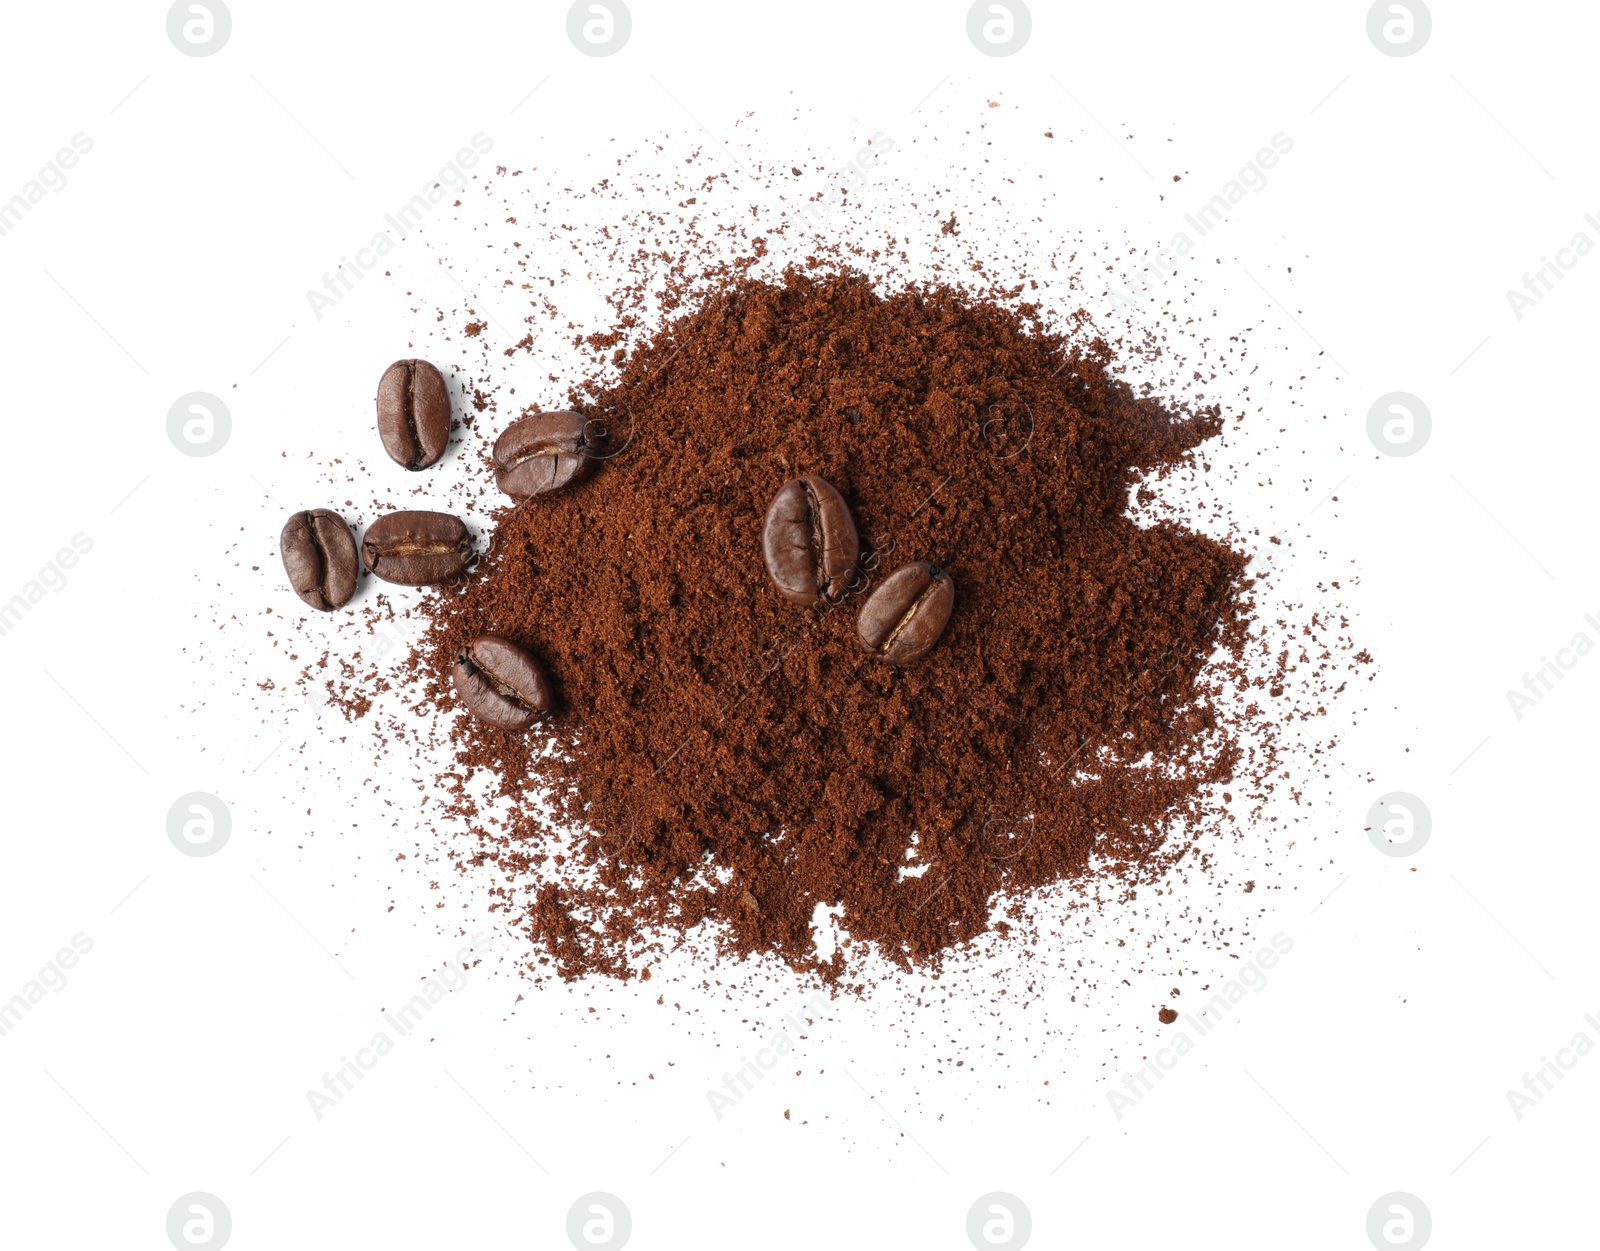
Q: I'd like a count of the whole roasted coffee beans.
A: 7